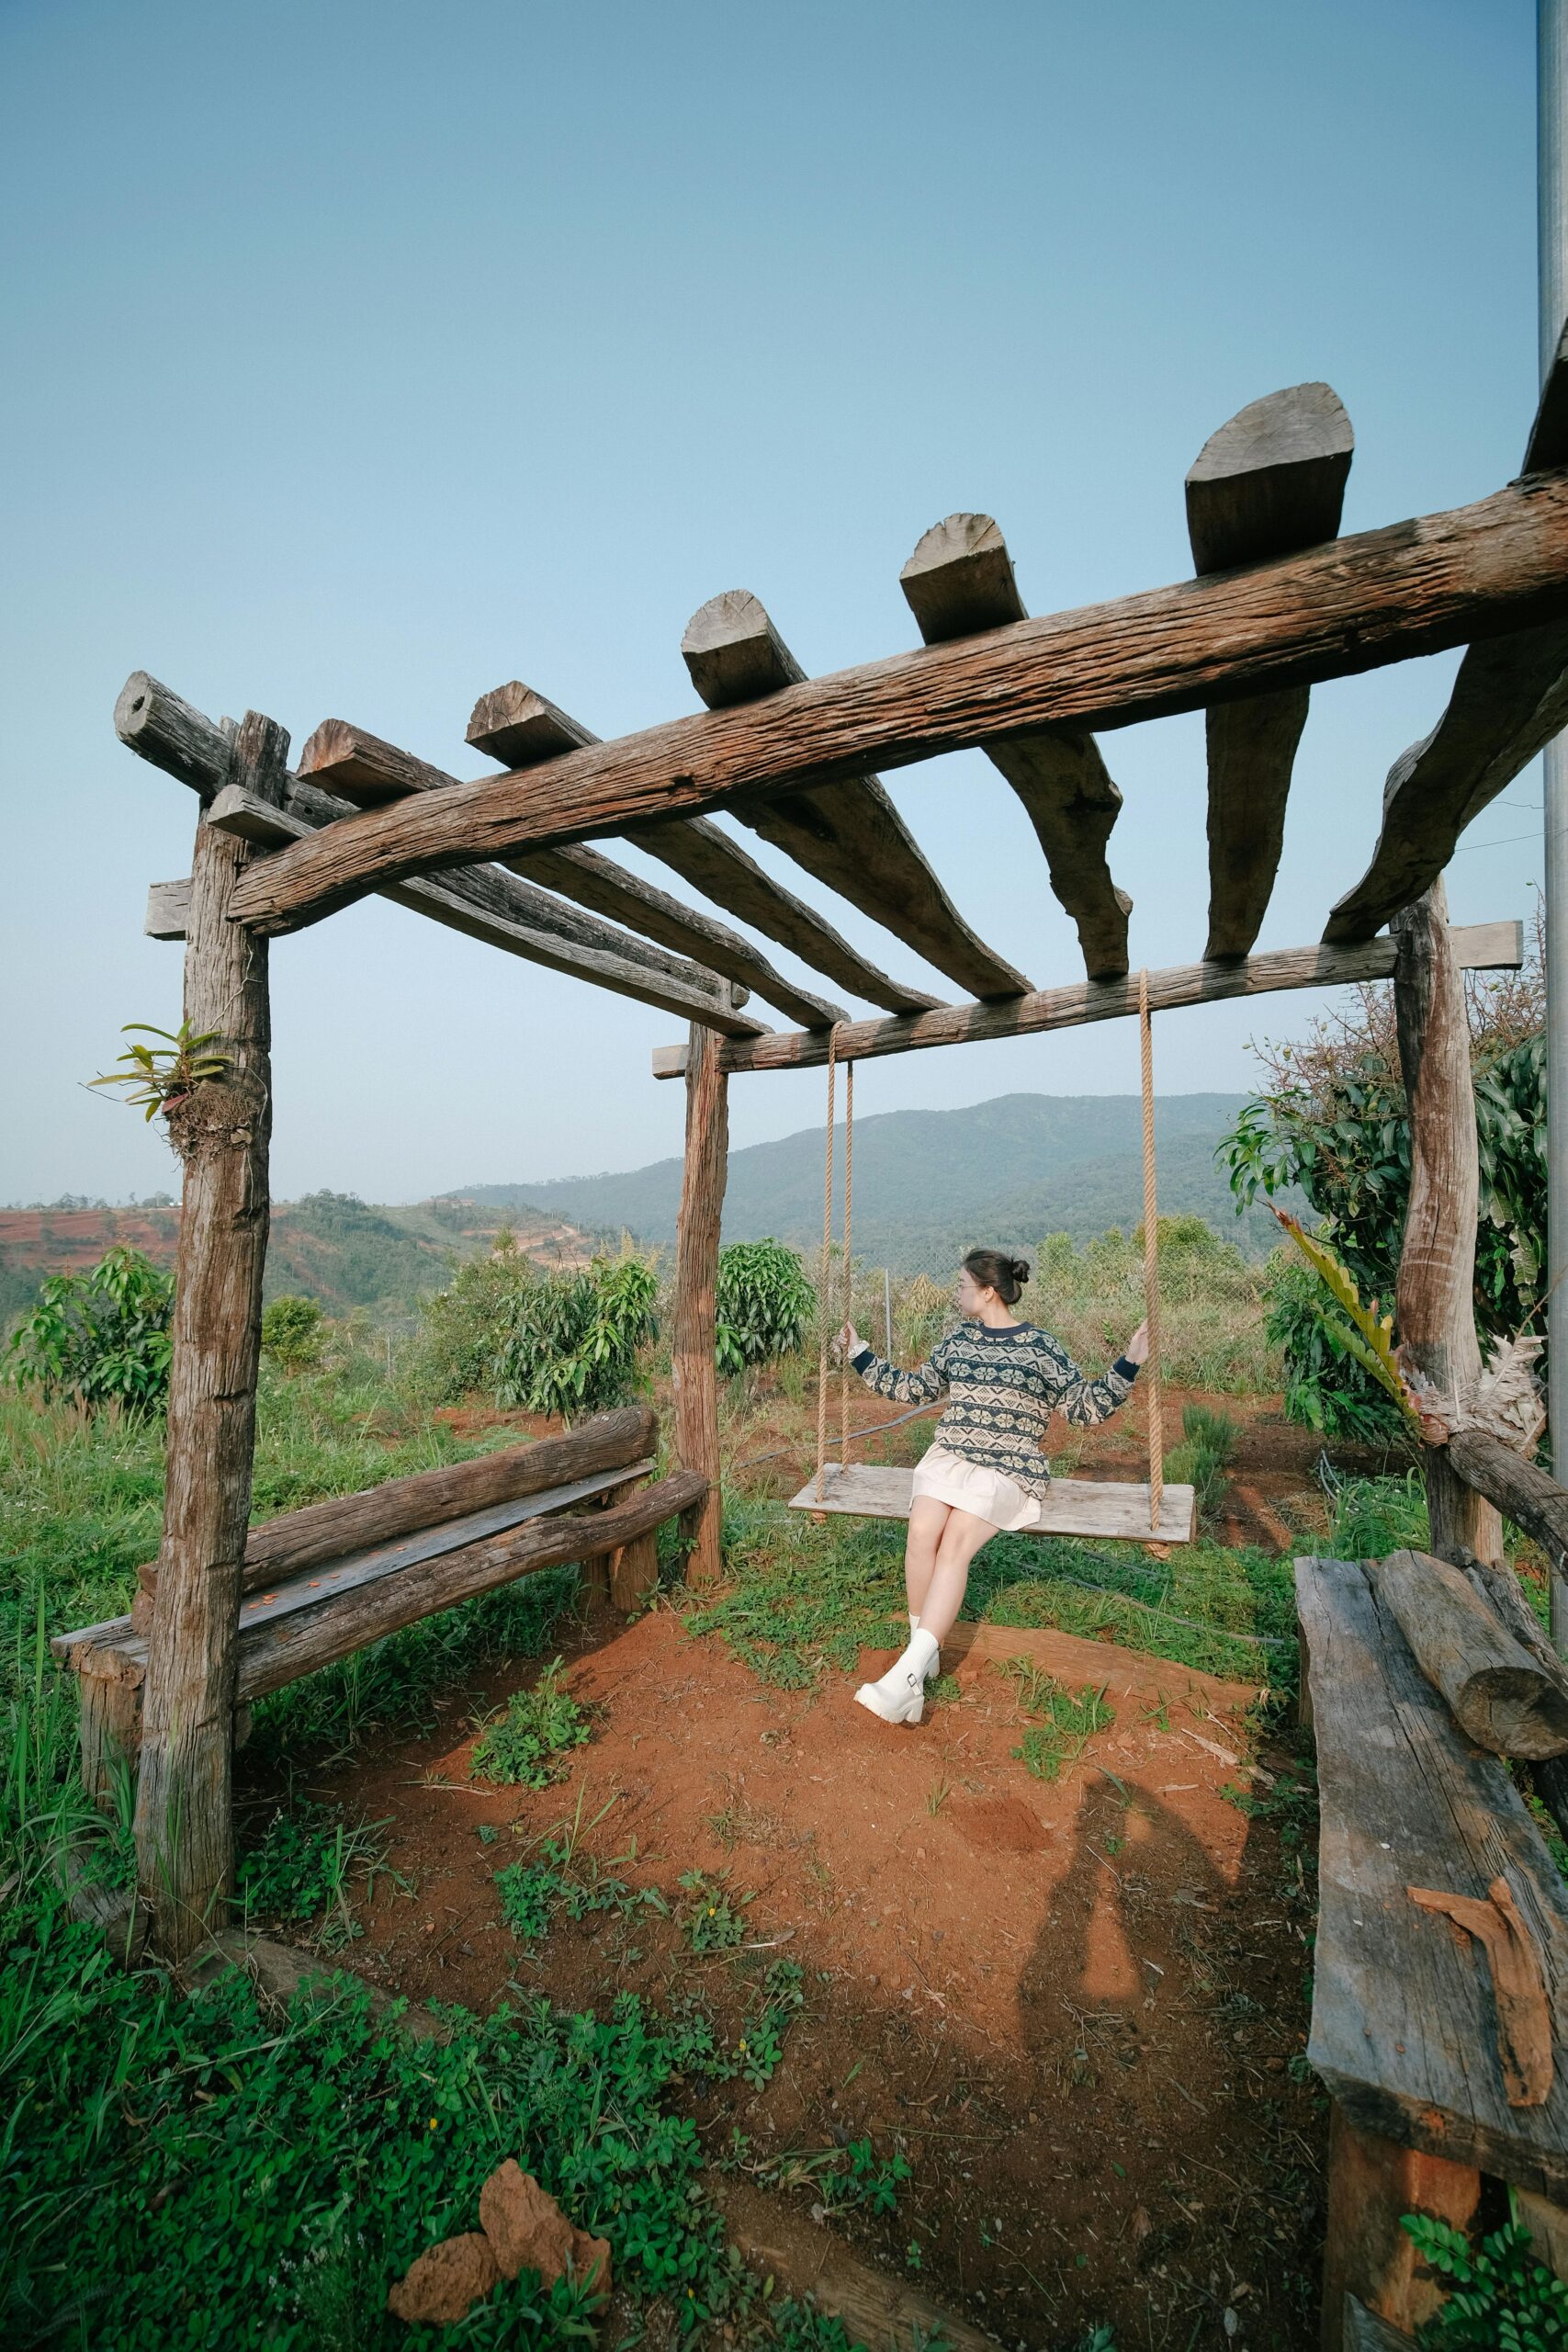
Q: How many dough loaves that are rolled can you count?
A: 0